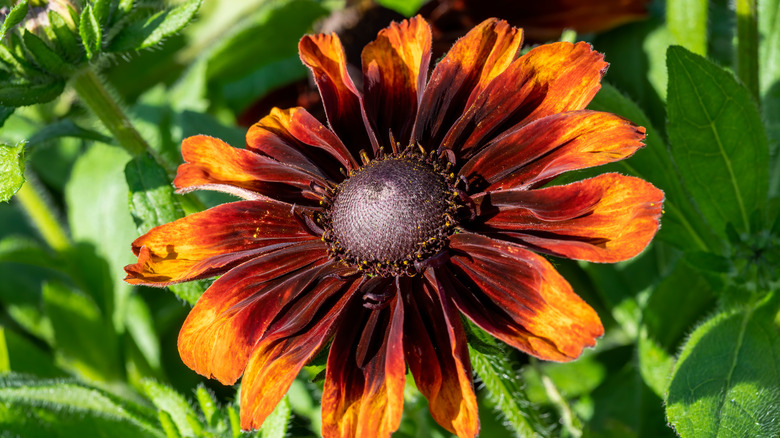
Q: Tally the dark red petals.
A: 14